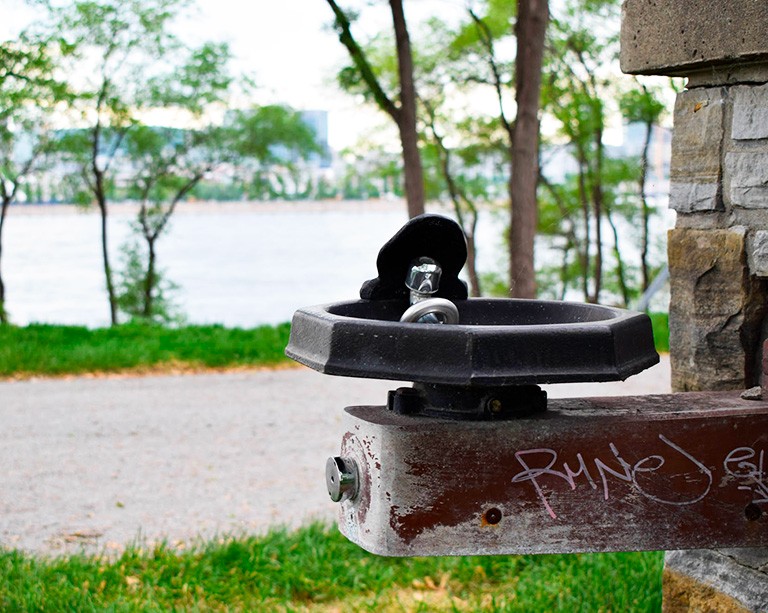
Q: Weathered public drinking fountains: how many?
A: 1